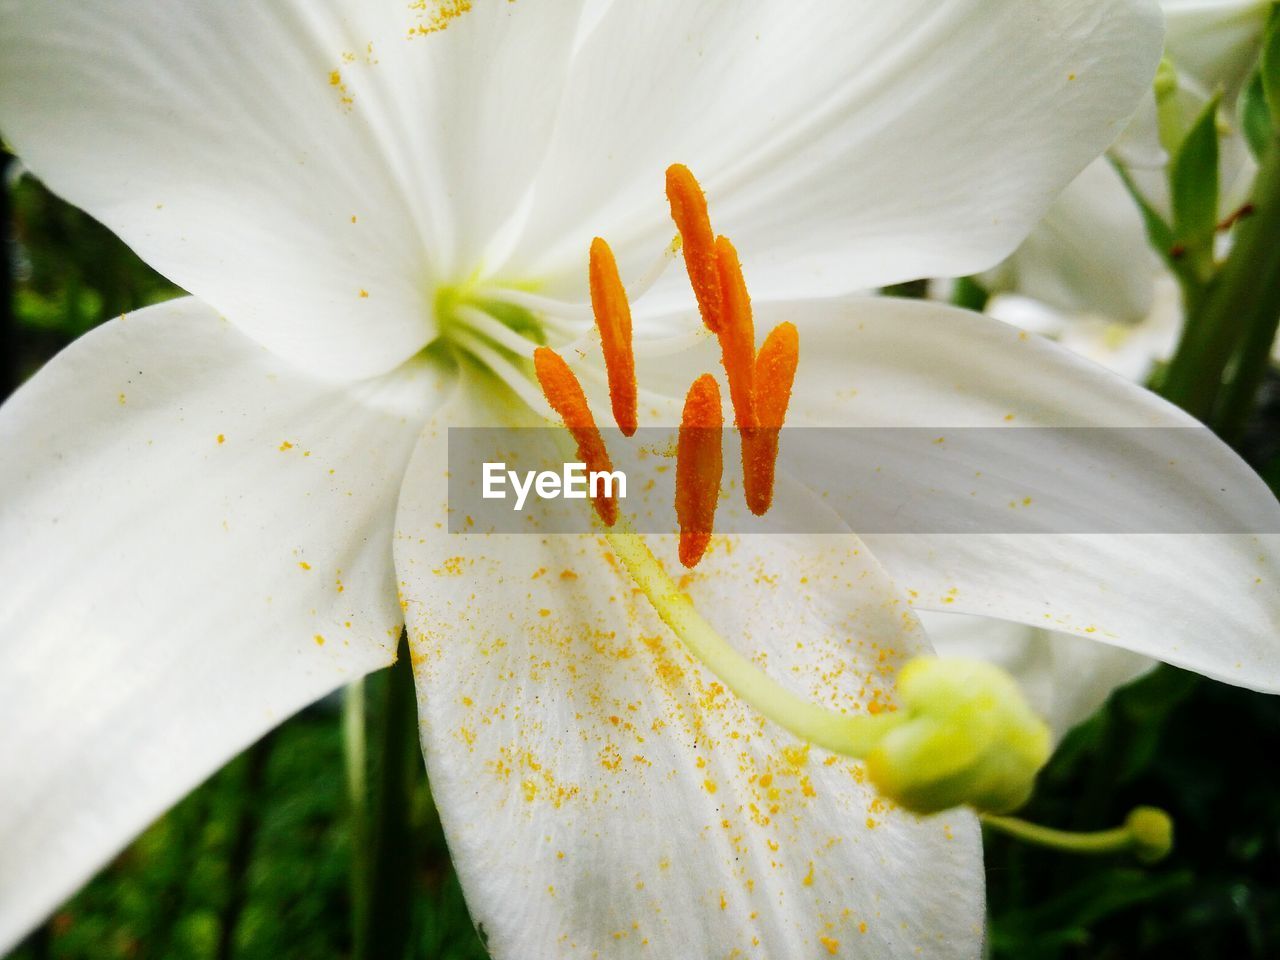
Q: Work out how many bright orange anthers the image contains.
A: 6